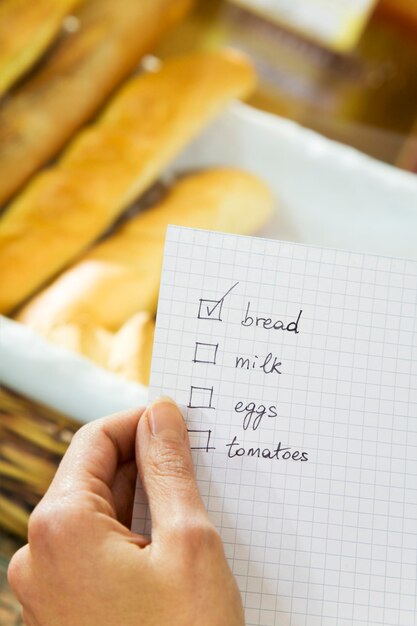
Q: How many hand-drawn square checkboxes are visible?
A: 4